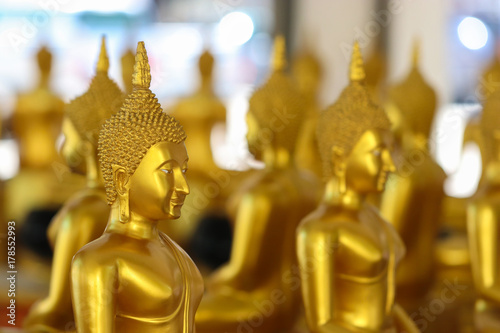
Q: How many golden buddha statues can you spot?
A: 11